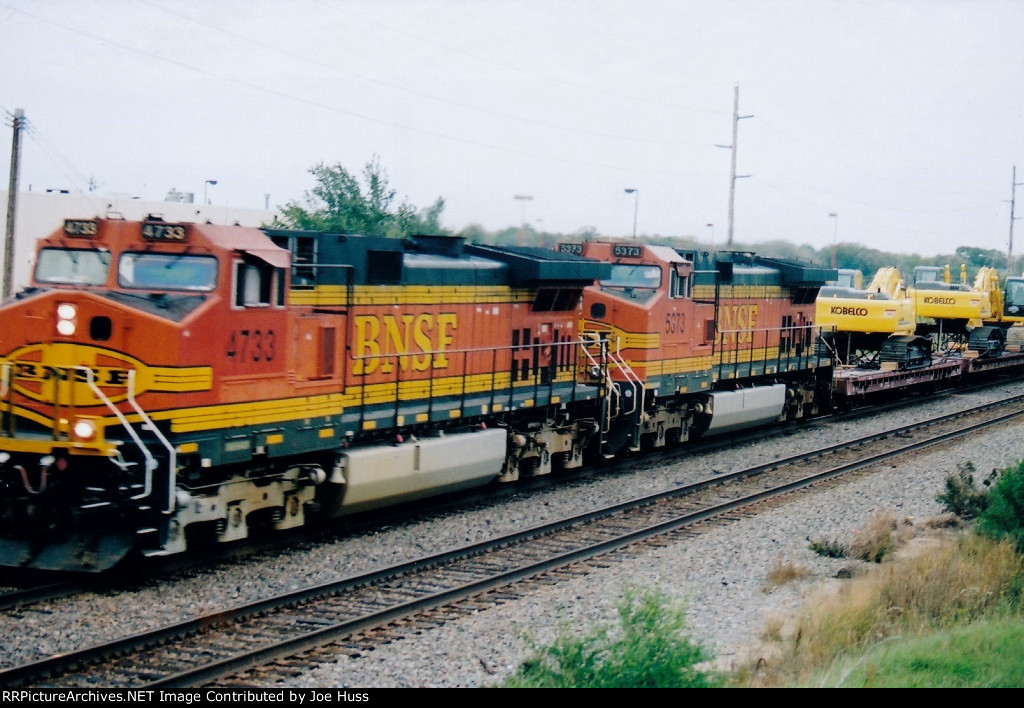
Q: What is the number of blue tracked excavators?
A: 0